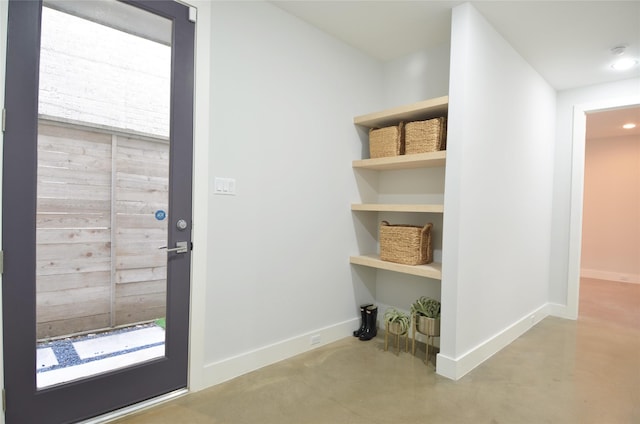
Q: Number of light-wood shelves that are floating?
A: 4